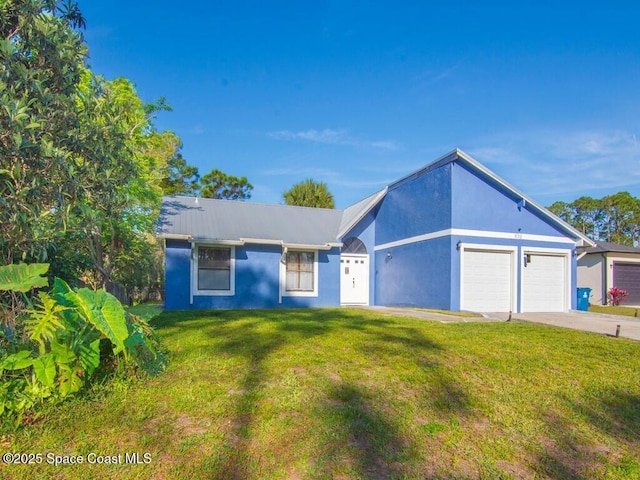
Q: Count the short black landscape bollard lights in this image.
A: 3